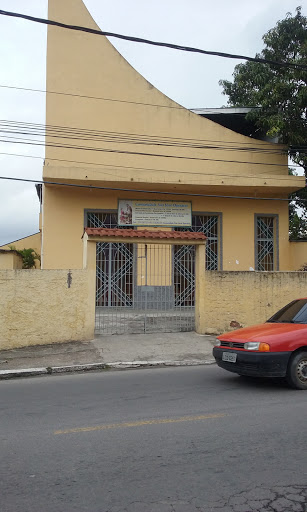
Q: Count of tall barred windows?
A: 3